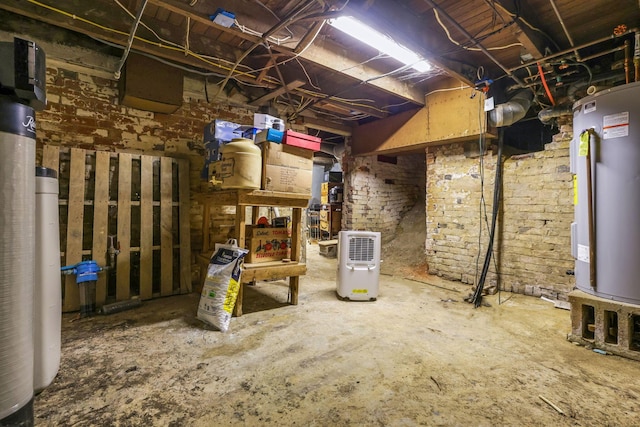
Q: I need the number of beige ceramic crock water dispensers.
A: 1